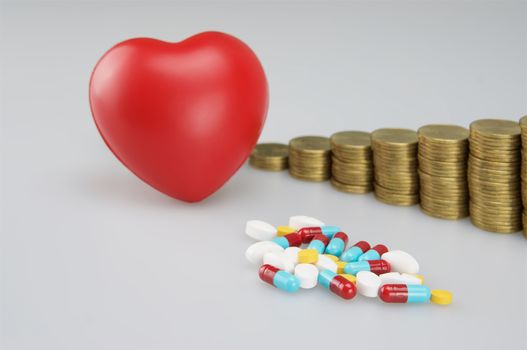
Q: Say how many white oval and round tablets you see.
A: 10